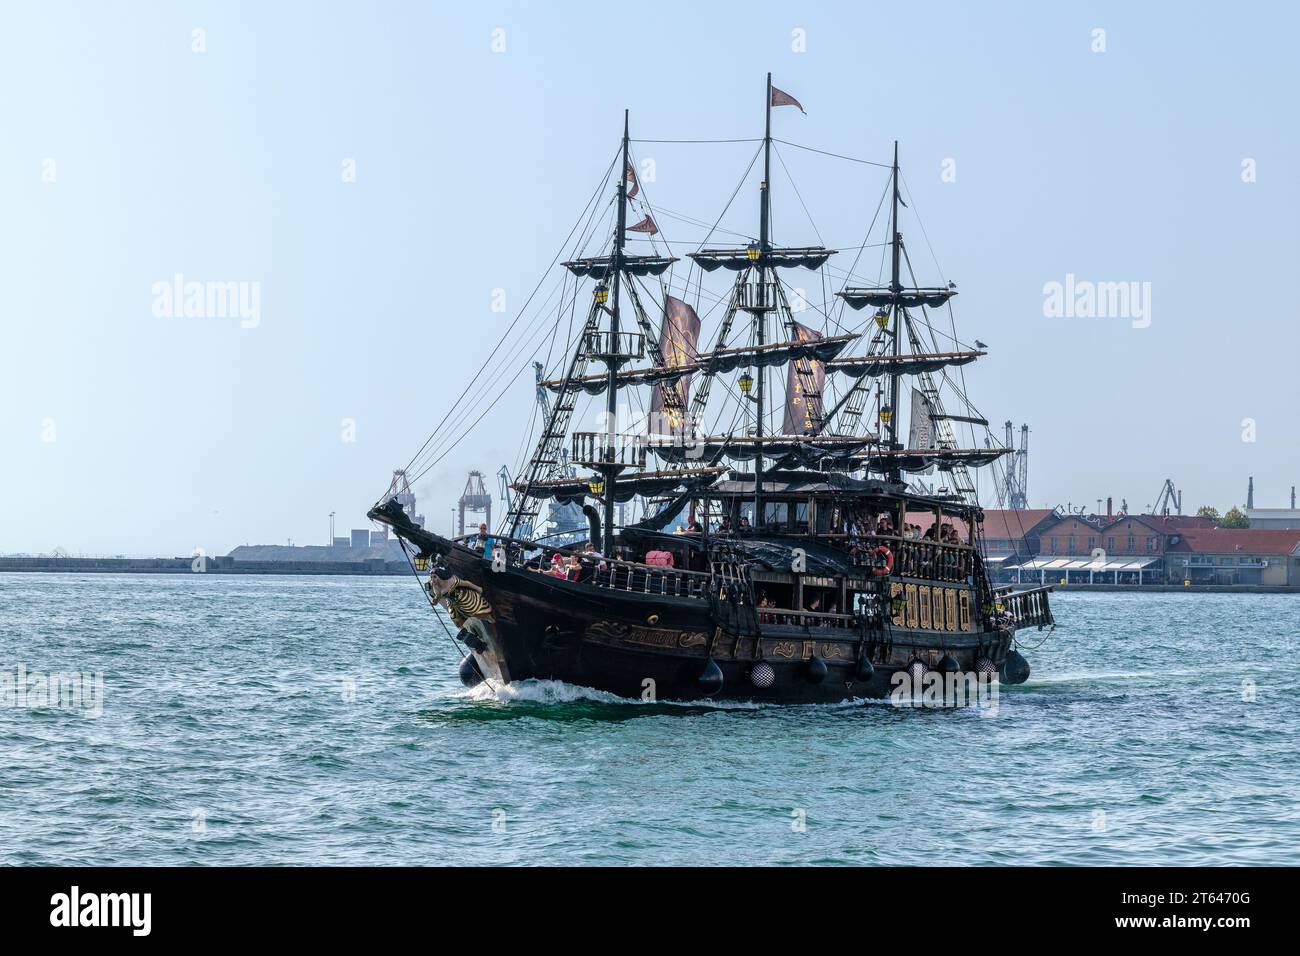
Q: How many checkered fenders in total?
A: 3